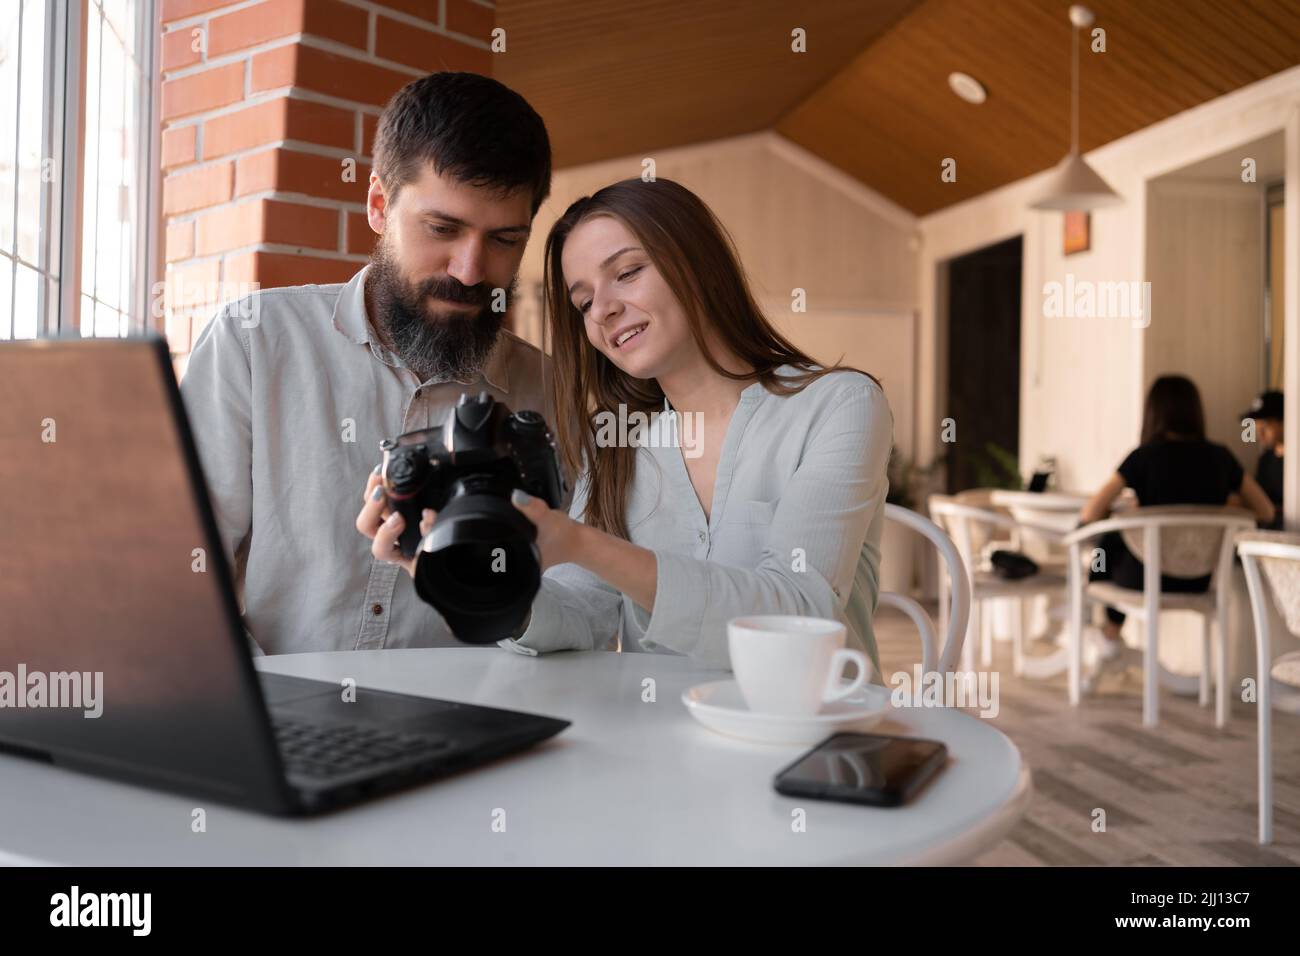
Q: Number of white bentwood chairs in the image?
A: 4